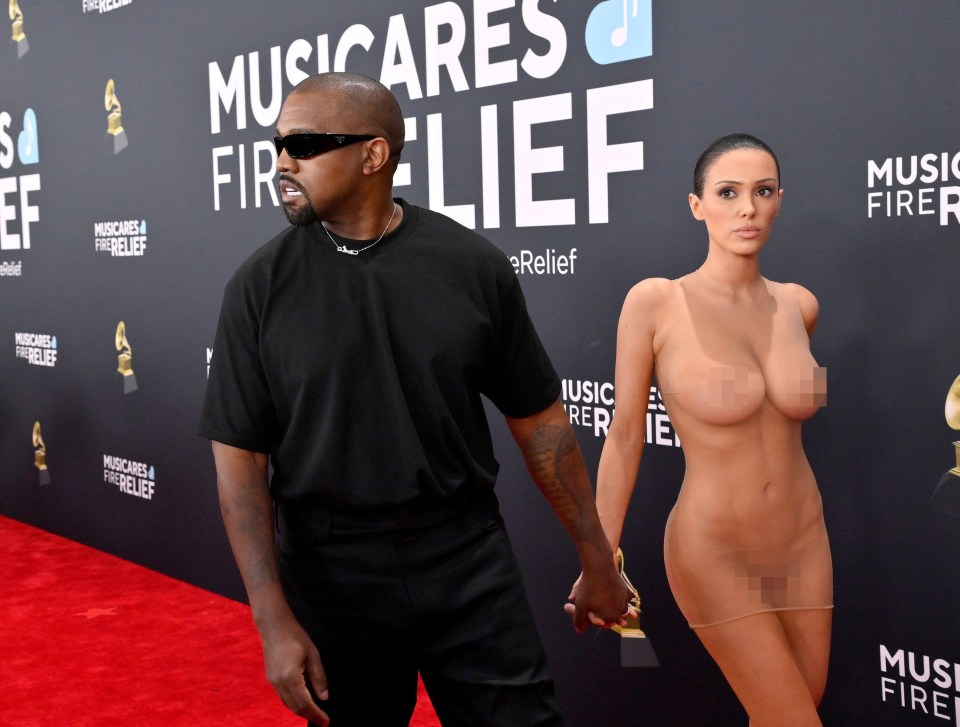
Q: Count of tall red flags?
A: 0